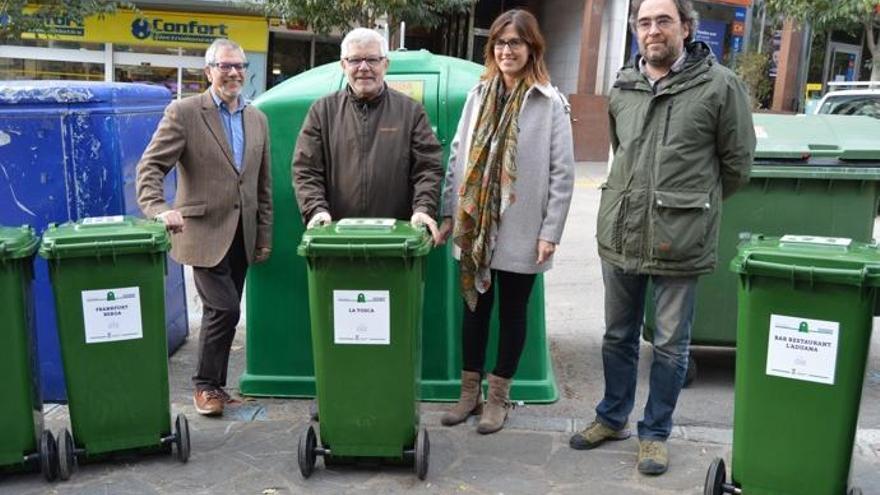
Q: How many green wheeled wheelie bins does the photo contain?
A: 4